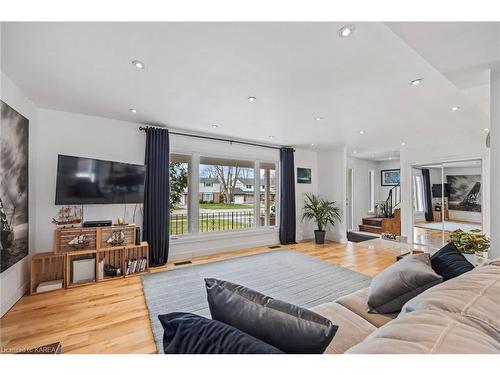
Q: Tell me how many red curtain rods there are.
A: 0